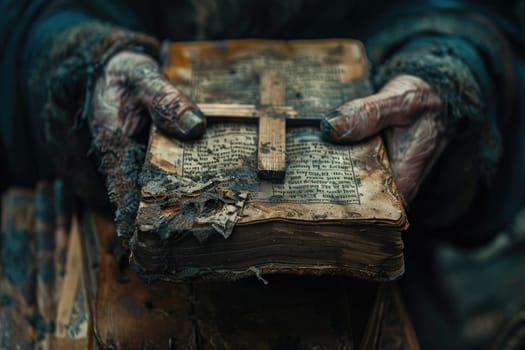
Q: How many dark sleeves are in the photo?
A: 2